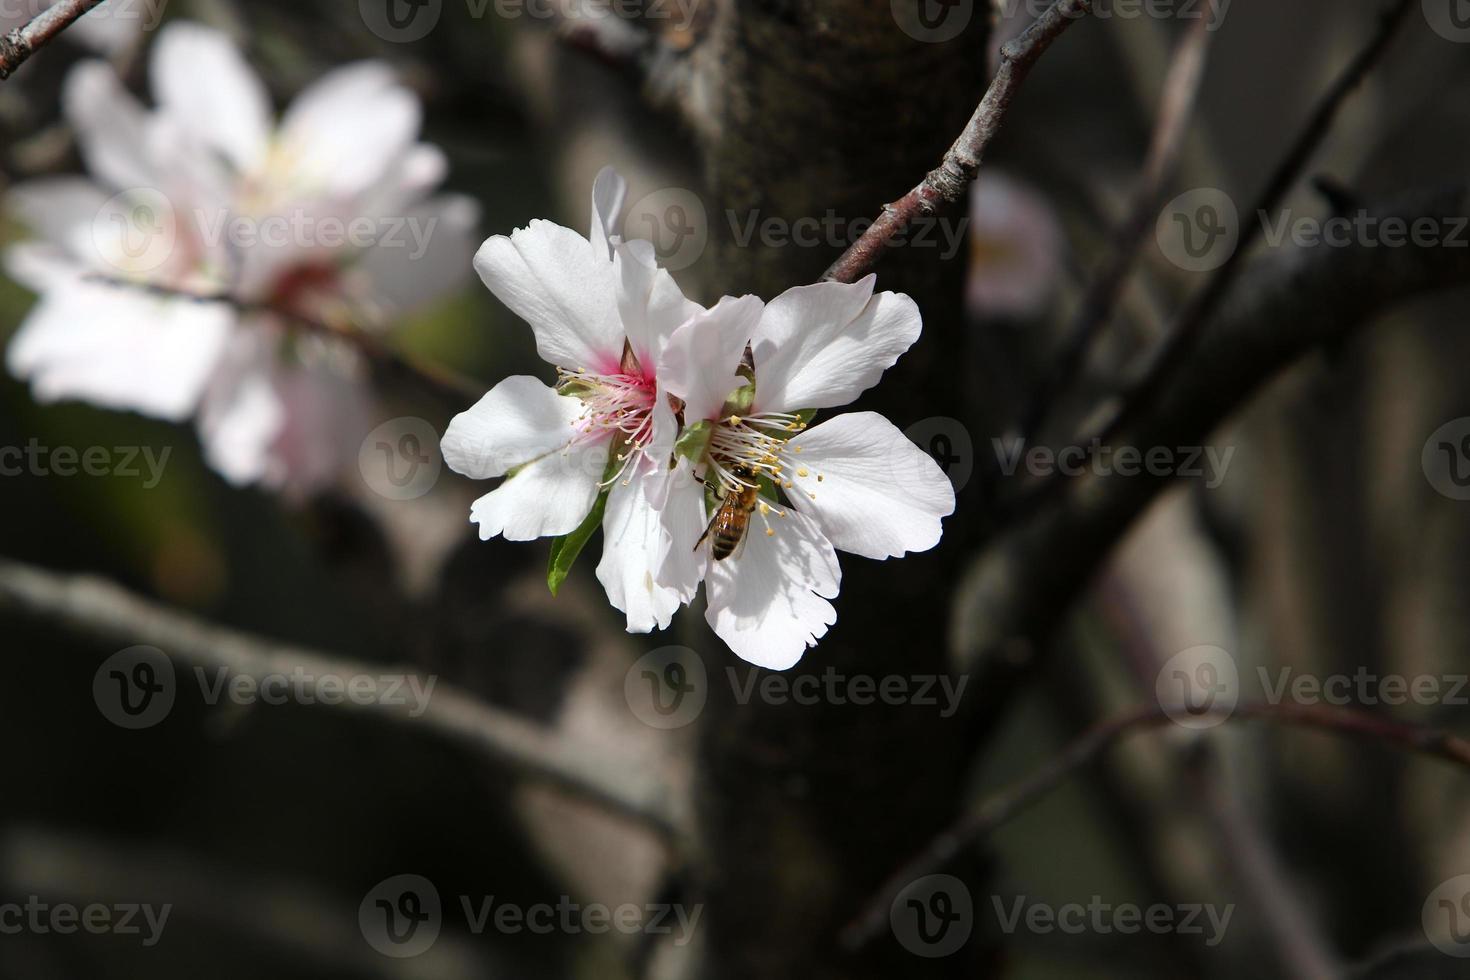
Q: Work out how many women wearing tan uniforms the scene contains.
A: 0